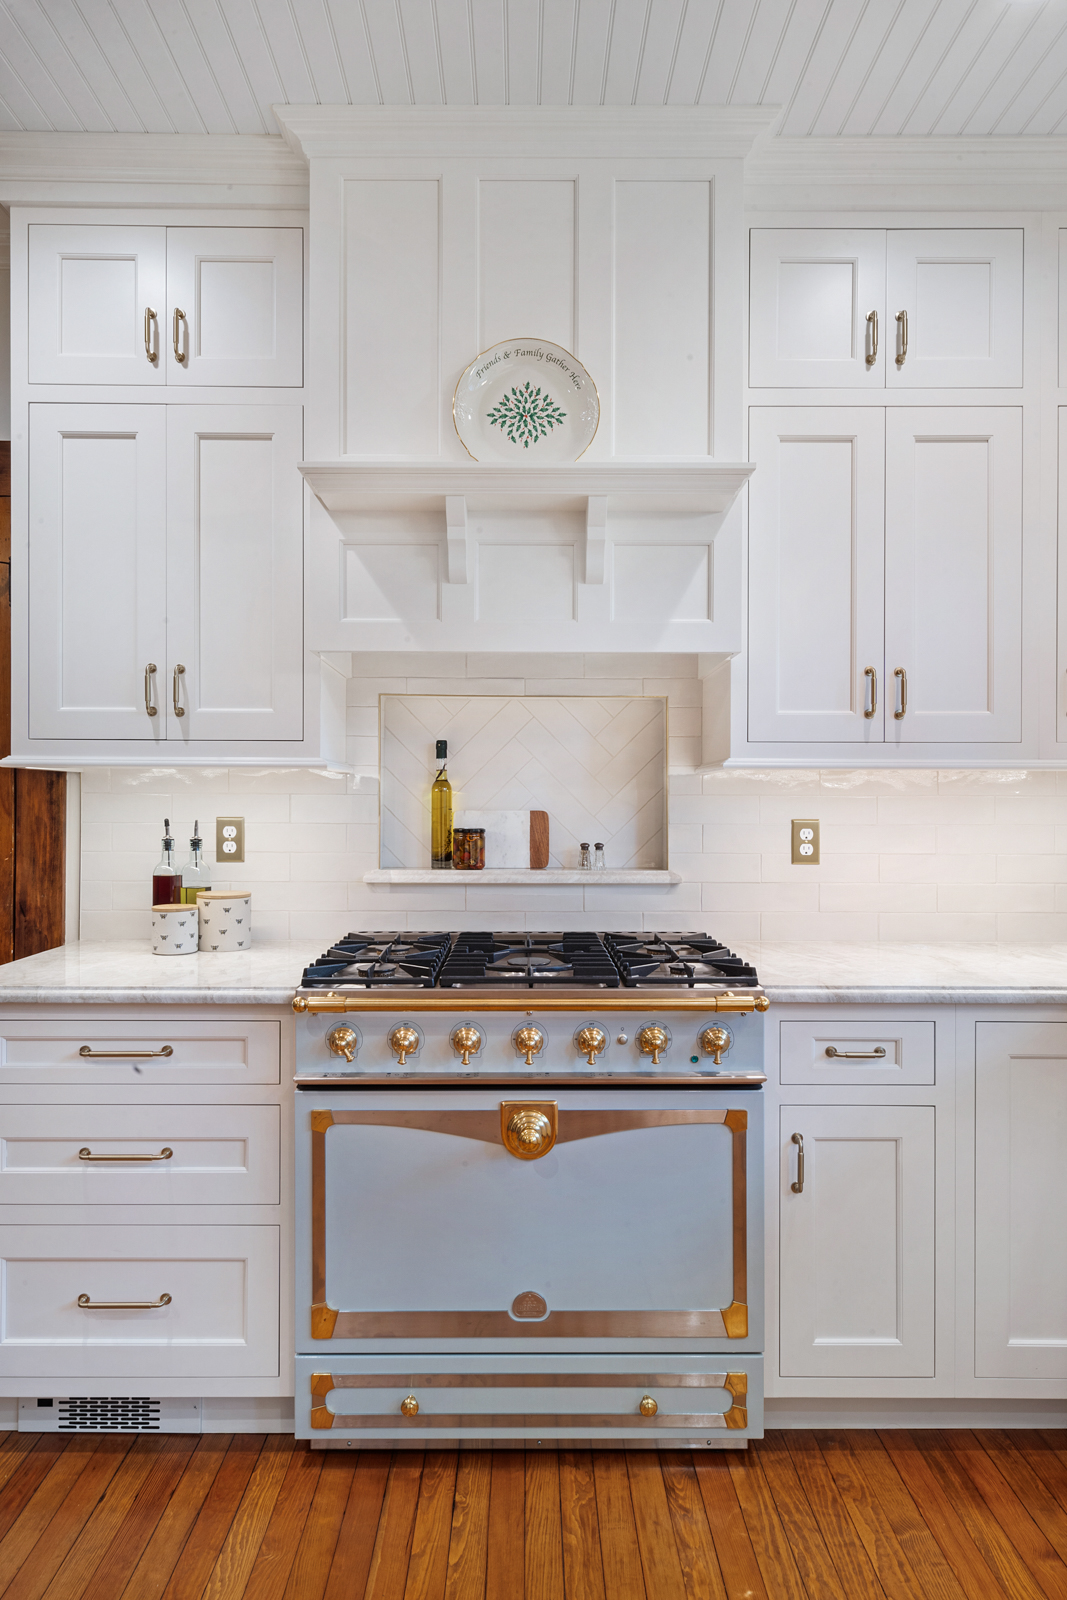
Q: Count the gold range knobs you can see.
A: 7